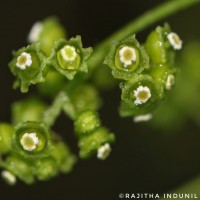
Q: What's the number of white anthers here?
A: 11